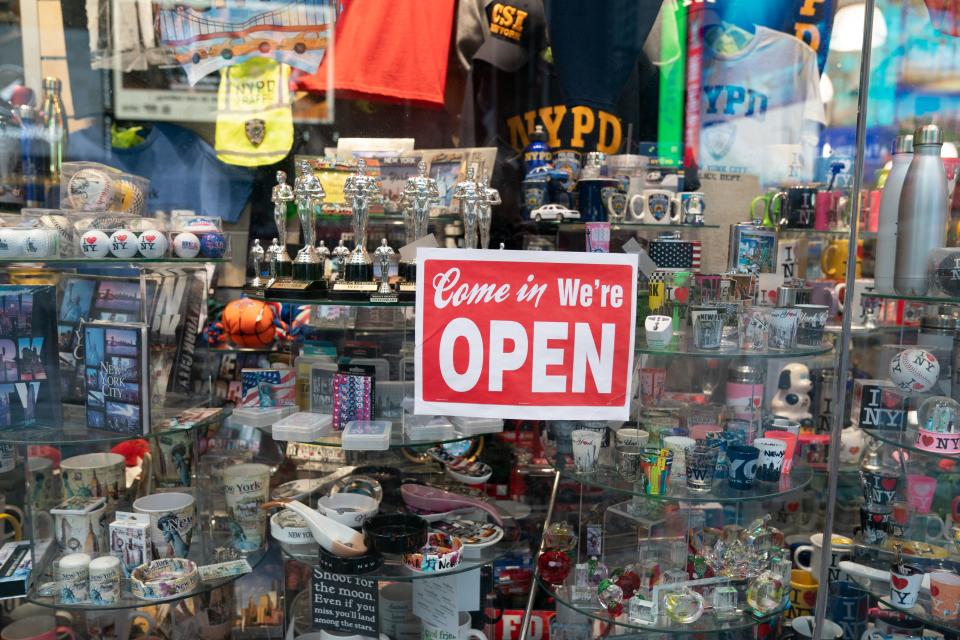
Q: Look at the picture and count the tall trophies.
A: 6